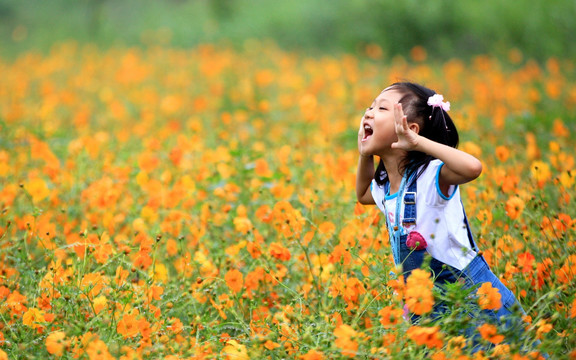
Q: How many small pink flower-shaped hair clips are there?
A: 1